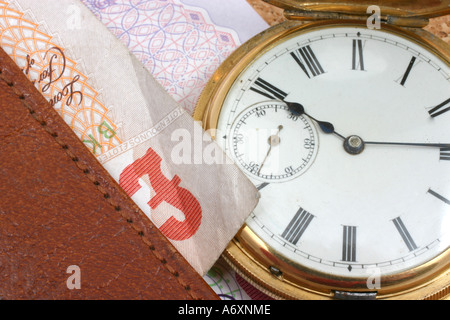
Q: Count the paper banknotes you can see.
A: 2